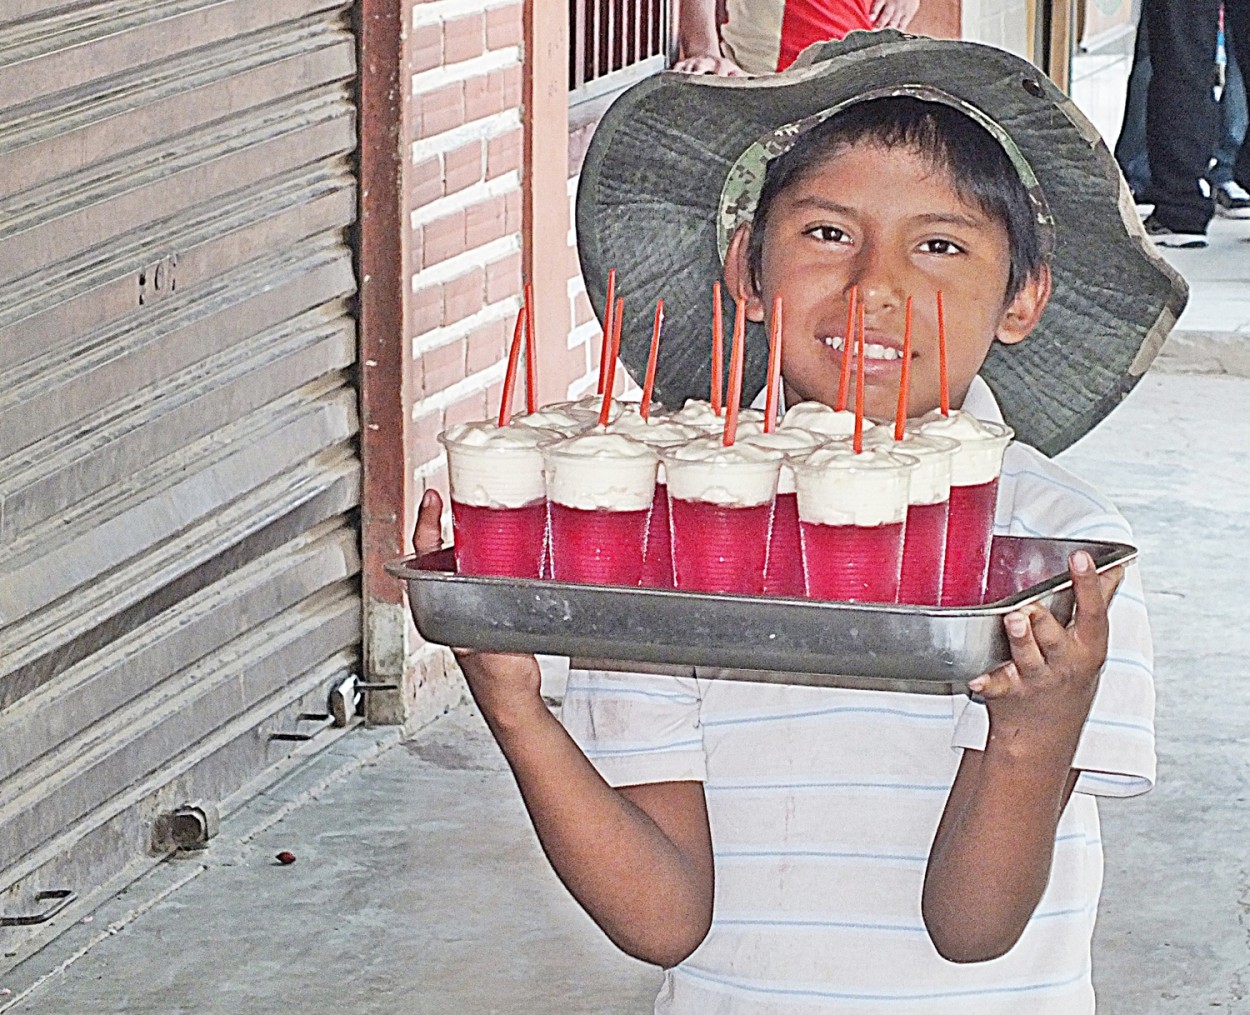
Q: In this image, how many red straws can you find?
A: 12